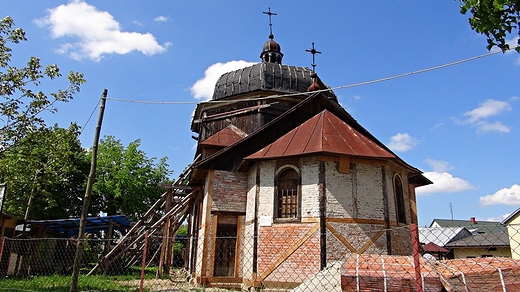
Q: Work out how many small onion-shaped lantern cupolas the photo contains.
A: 1